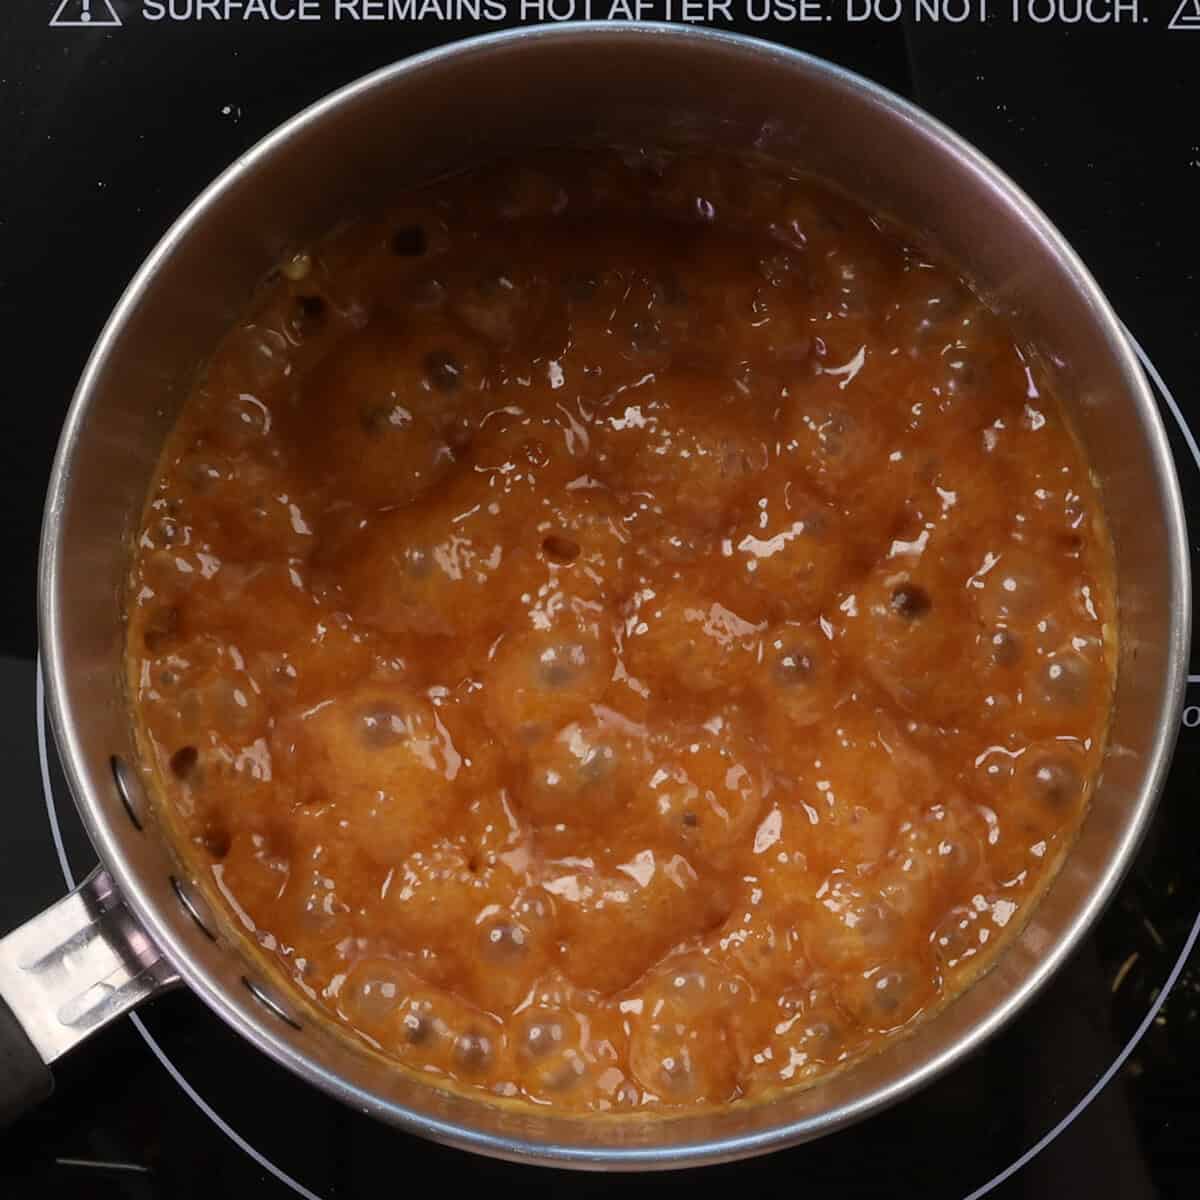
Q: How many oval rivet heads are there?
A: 3